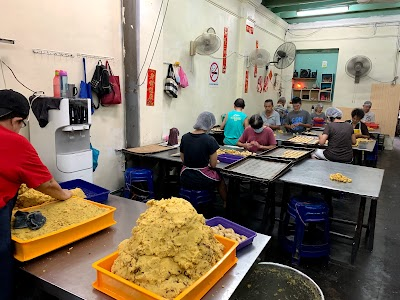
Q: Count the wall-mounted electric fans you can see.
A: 4